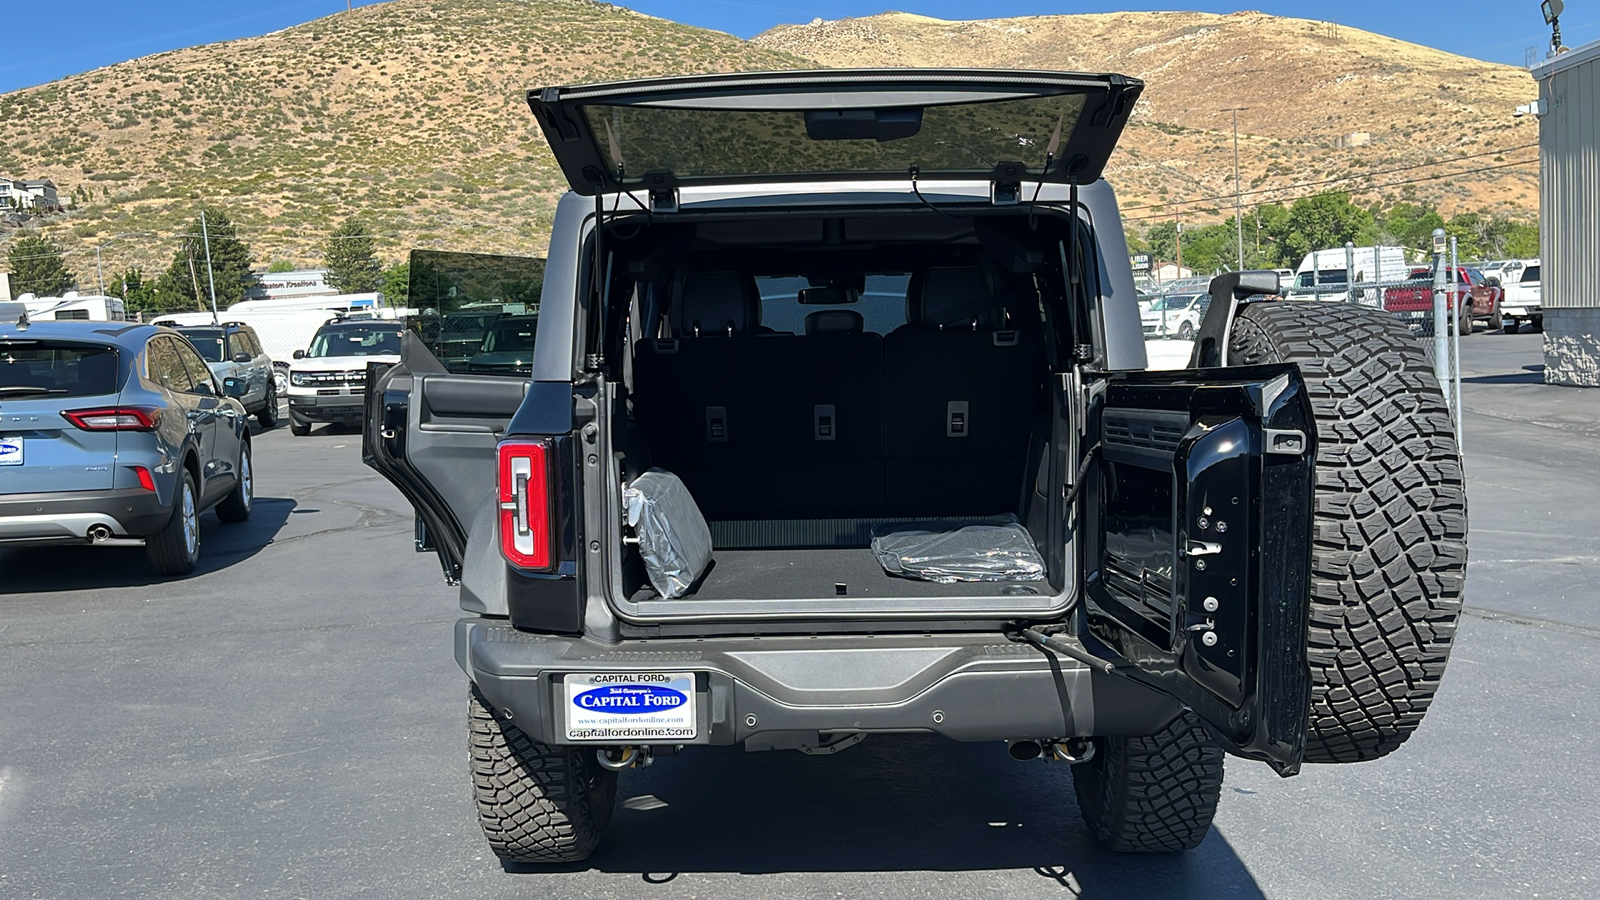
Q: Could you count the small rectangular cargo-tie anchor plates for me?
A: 3